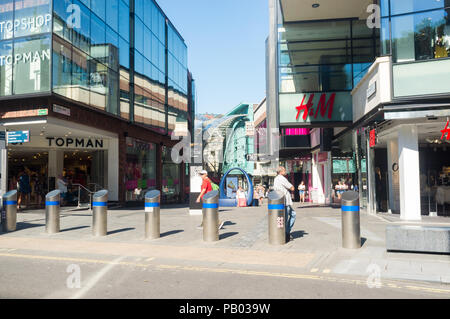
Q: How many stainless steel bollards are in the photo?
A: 7